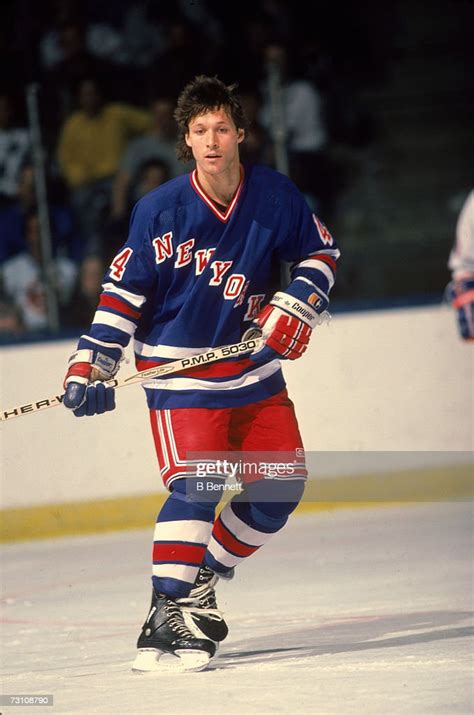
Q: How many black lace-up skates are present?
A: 2